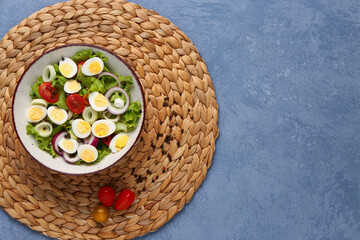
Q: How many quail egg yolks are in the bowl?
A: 11